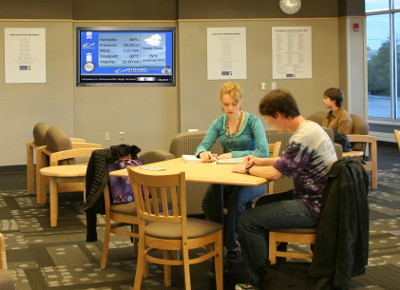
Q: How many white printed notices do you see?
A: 3